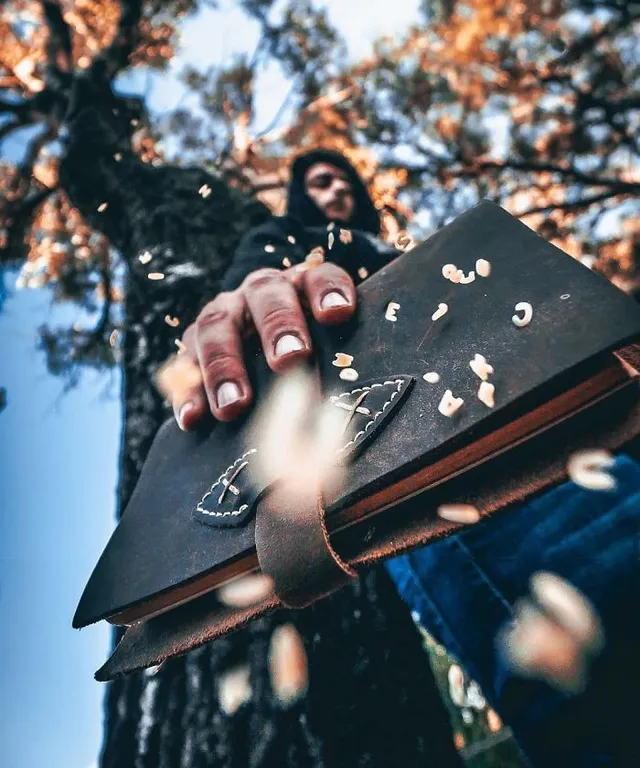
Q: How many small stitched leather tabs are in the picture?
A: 2